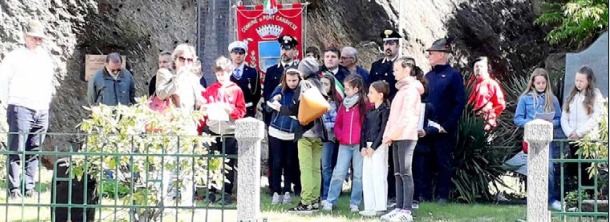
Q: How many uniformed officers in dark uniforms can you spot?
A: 3